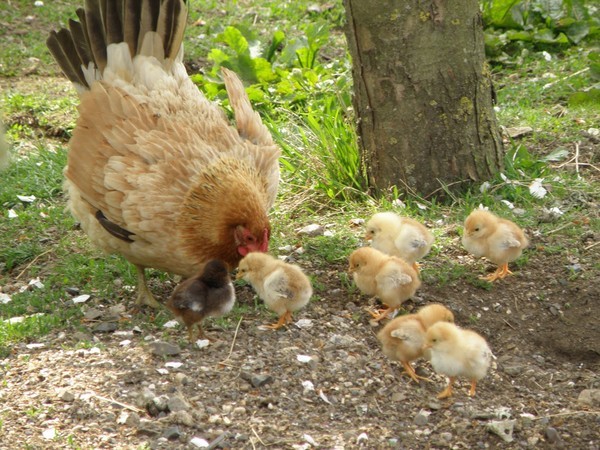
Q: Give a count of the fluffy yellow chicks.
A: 6